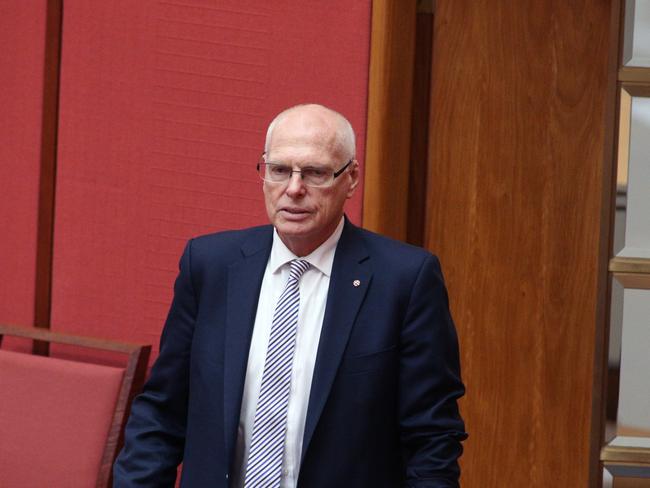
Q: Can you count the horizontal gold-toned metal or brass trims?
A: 3